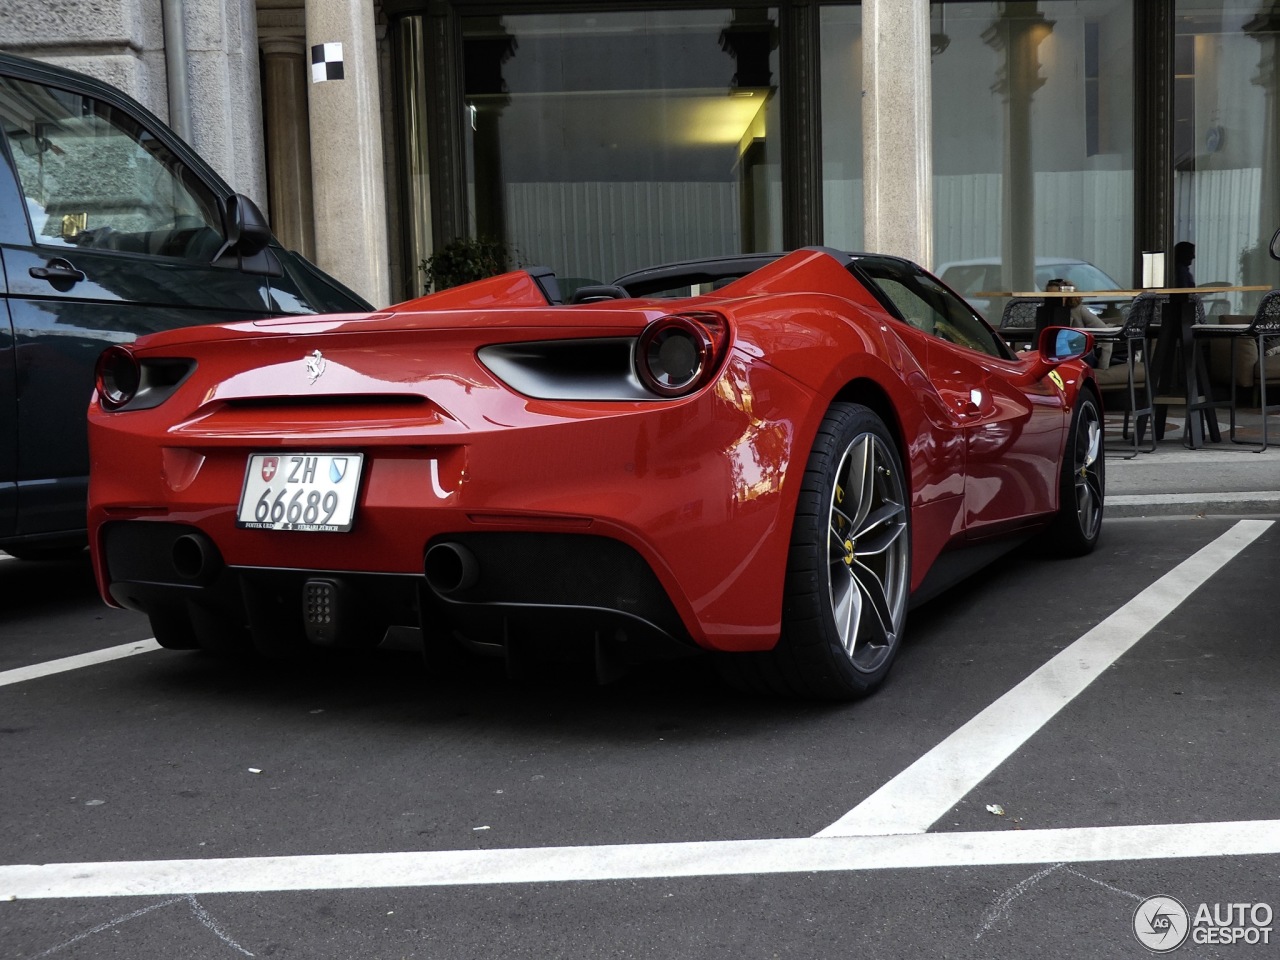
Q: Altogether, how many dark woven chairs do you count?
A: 4